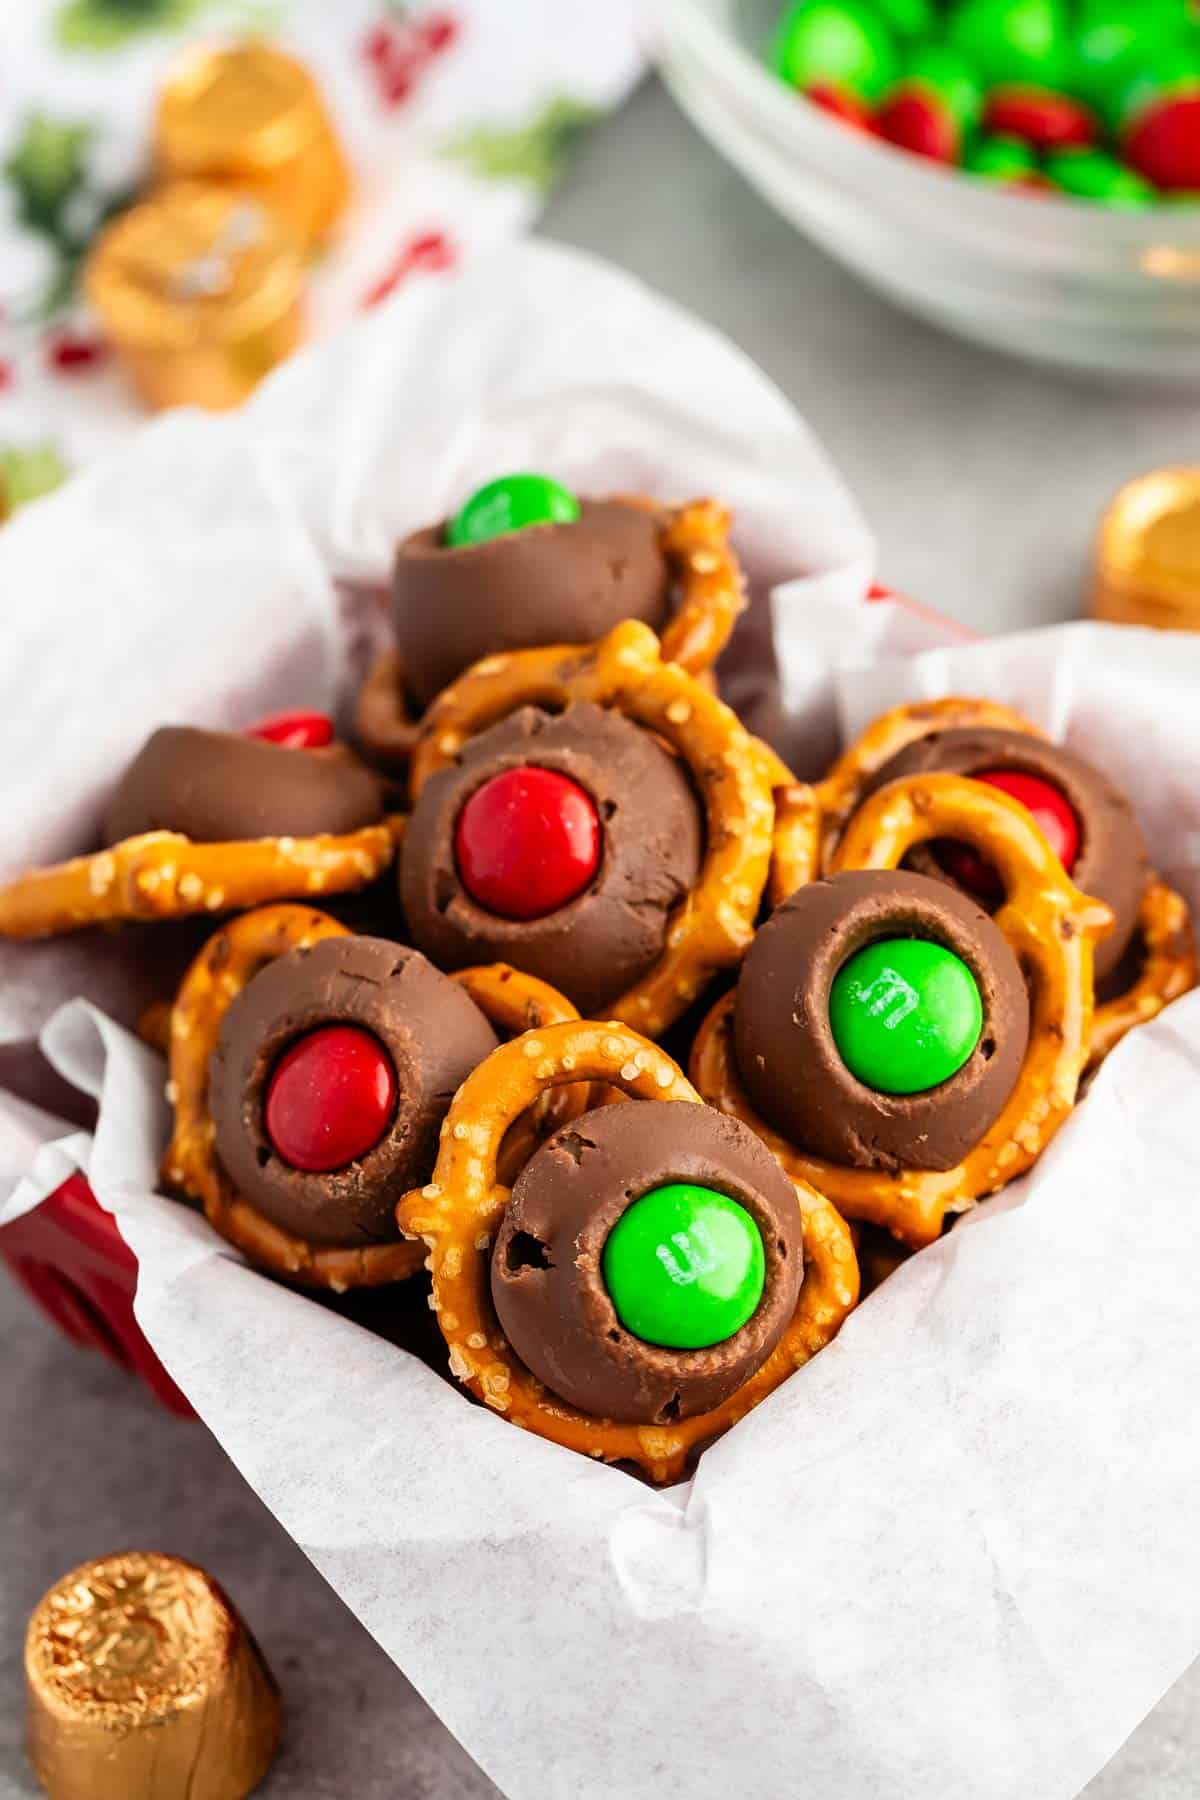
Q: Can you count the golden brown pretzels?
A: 7